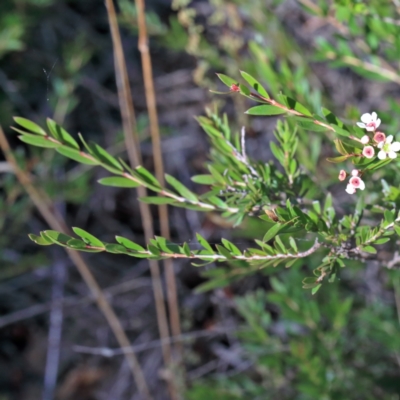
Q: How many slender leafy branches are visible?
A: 3